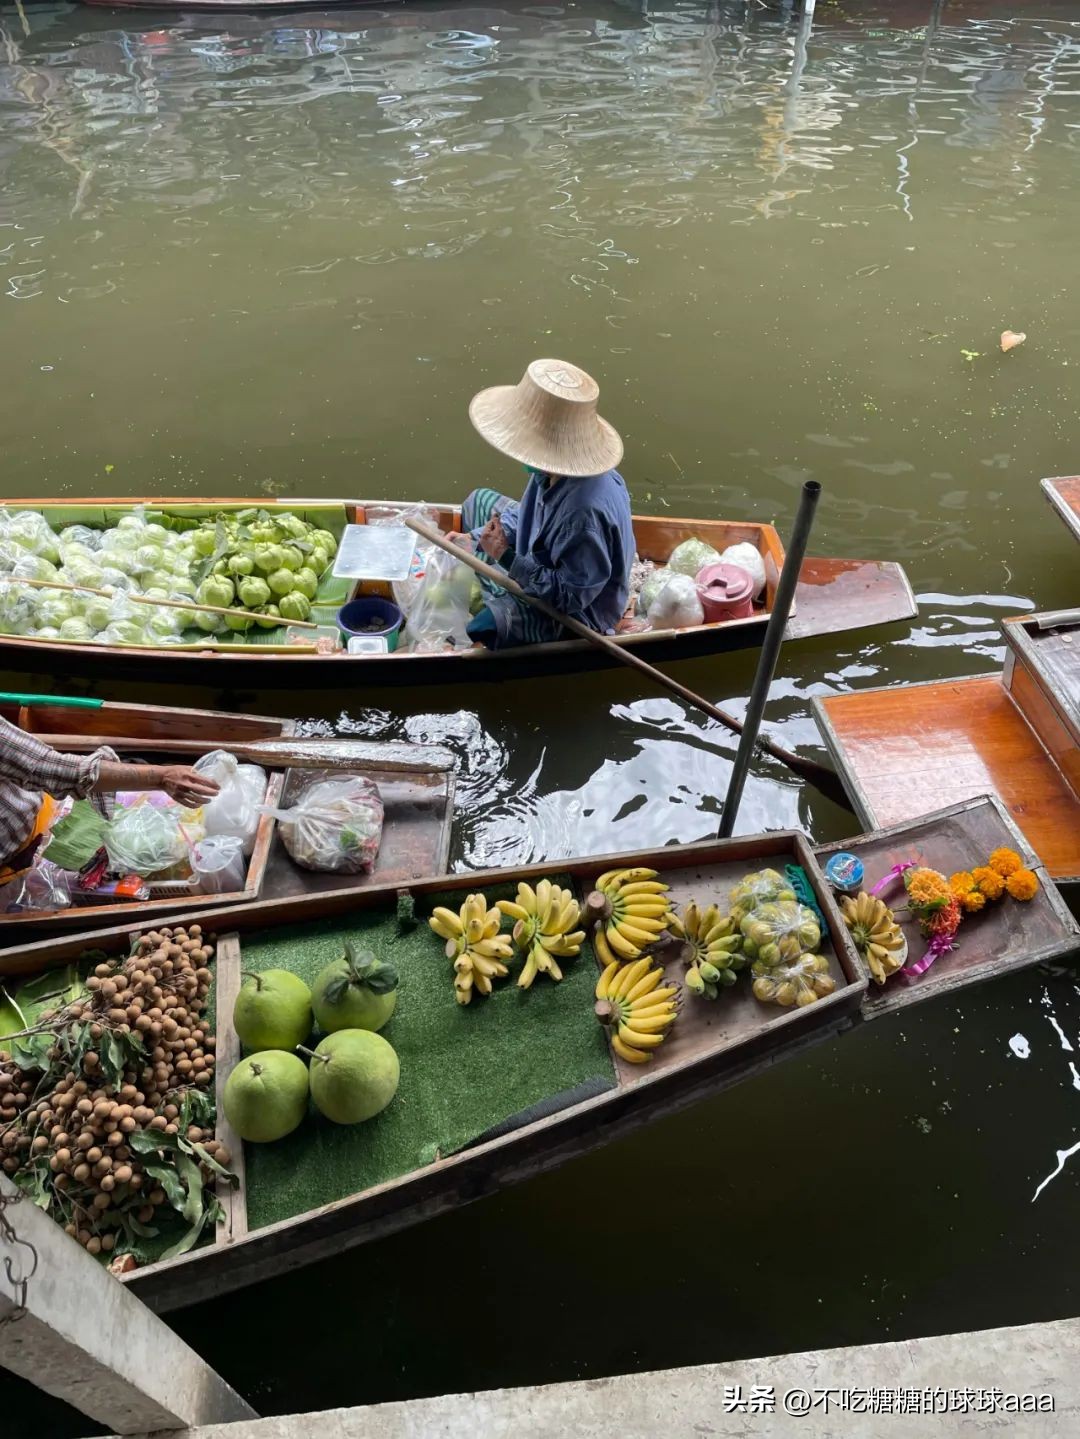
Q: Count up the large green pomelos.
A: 4